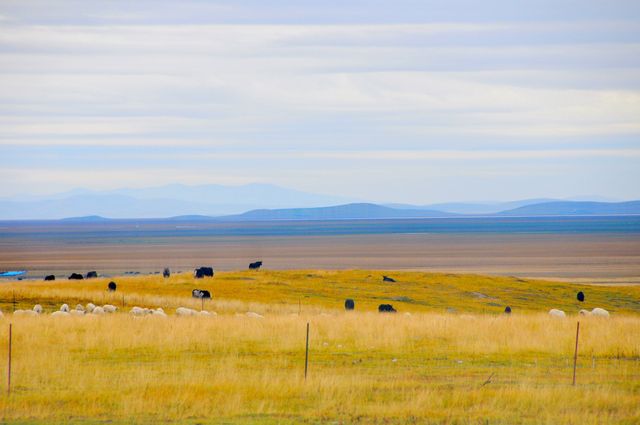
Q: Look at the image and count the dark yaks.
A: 13